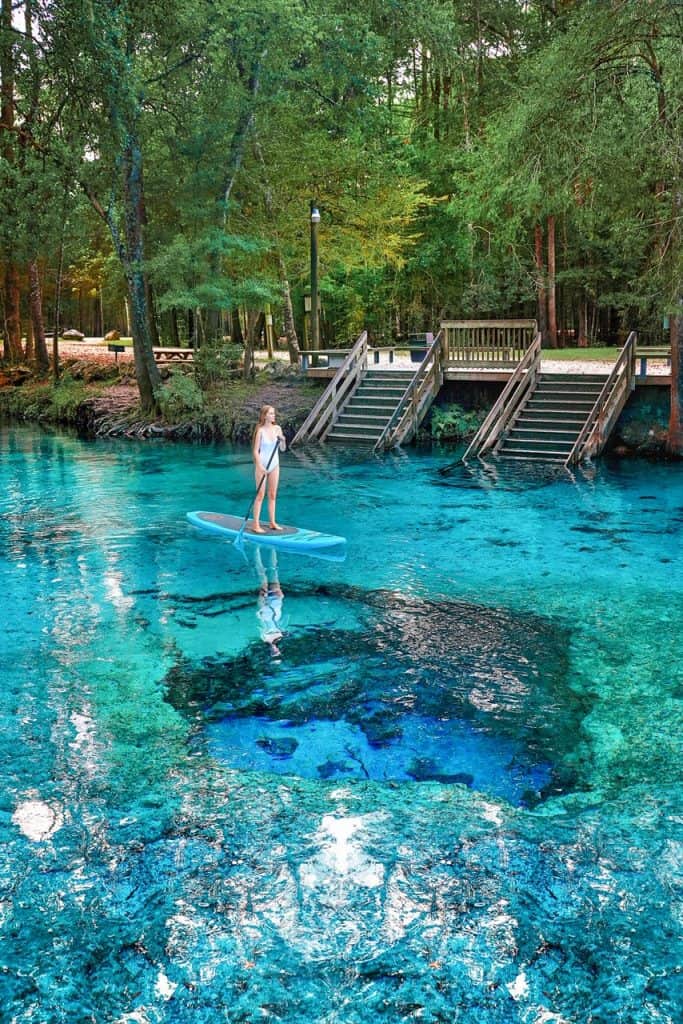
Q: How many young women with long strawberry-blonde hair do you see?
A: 1